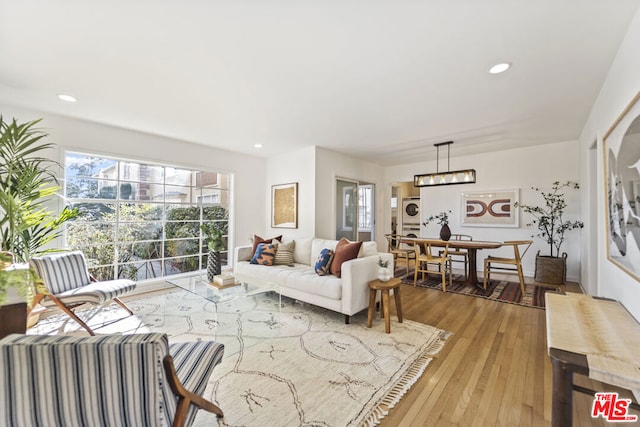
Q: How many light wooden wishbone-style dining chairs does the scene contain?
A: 4